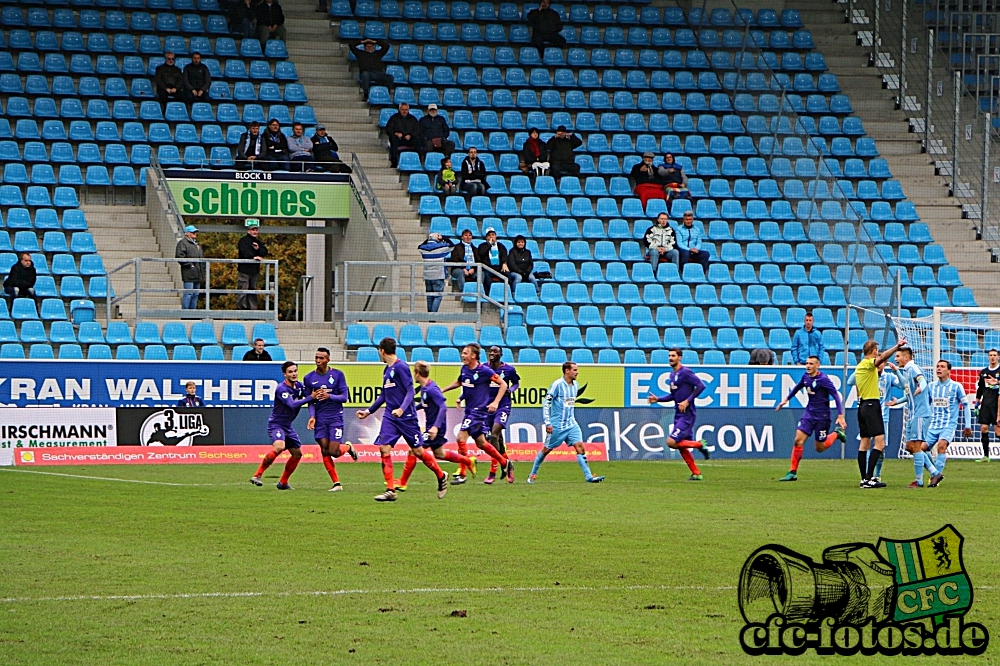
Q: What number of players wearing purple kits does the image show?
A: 8